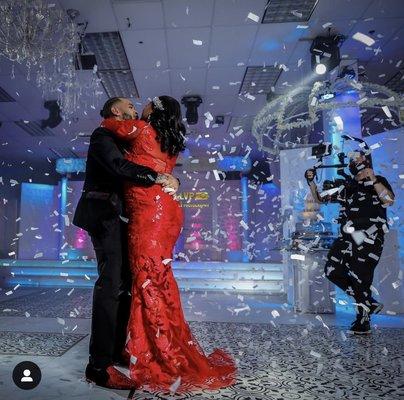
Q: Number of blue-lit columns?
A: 3